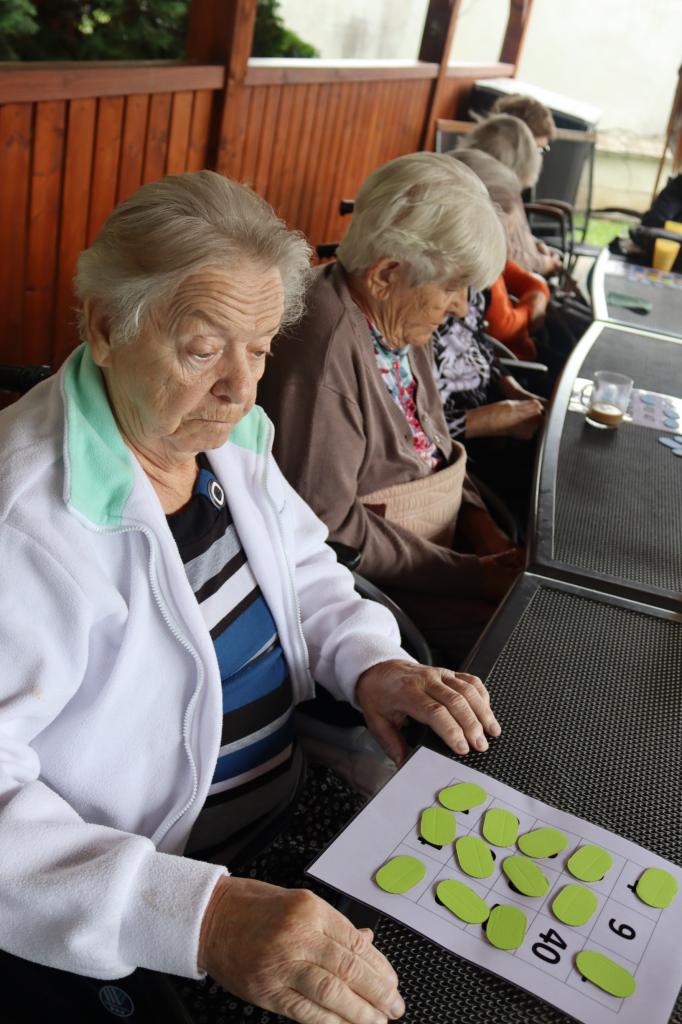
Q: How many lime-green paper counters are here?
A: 13